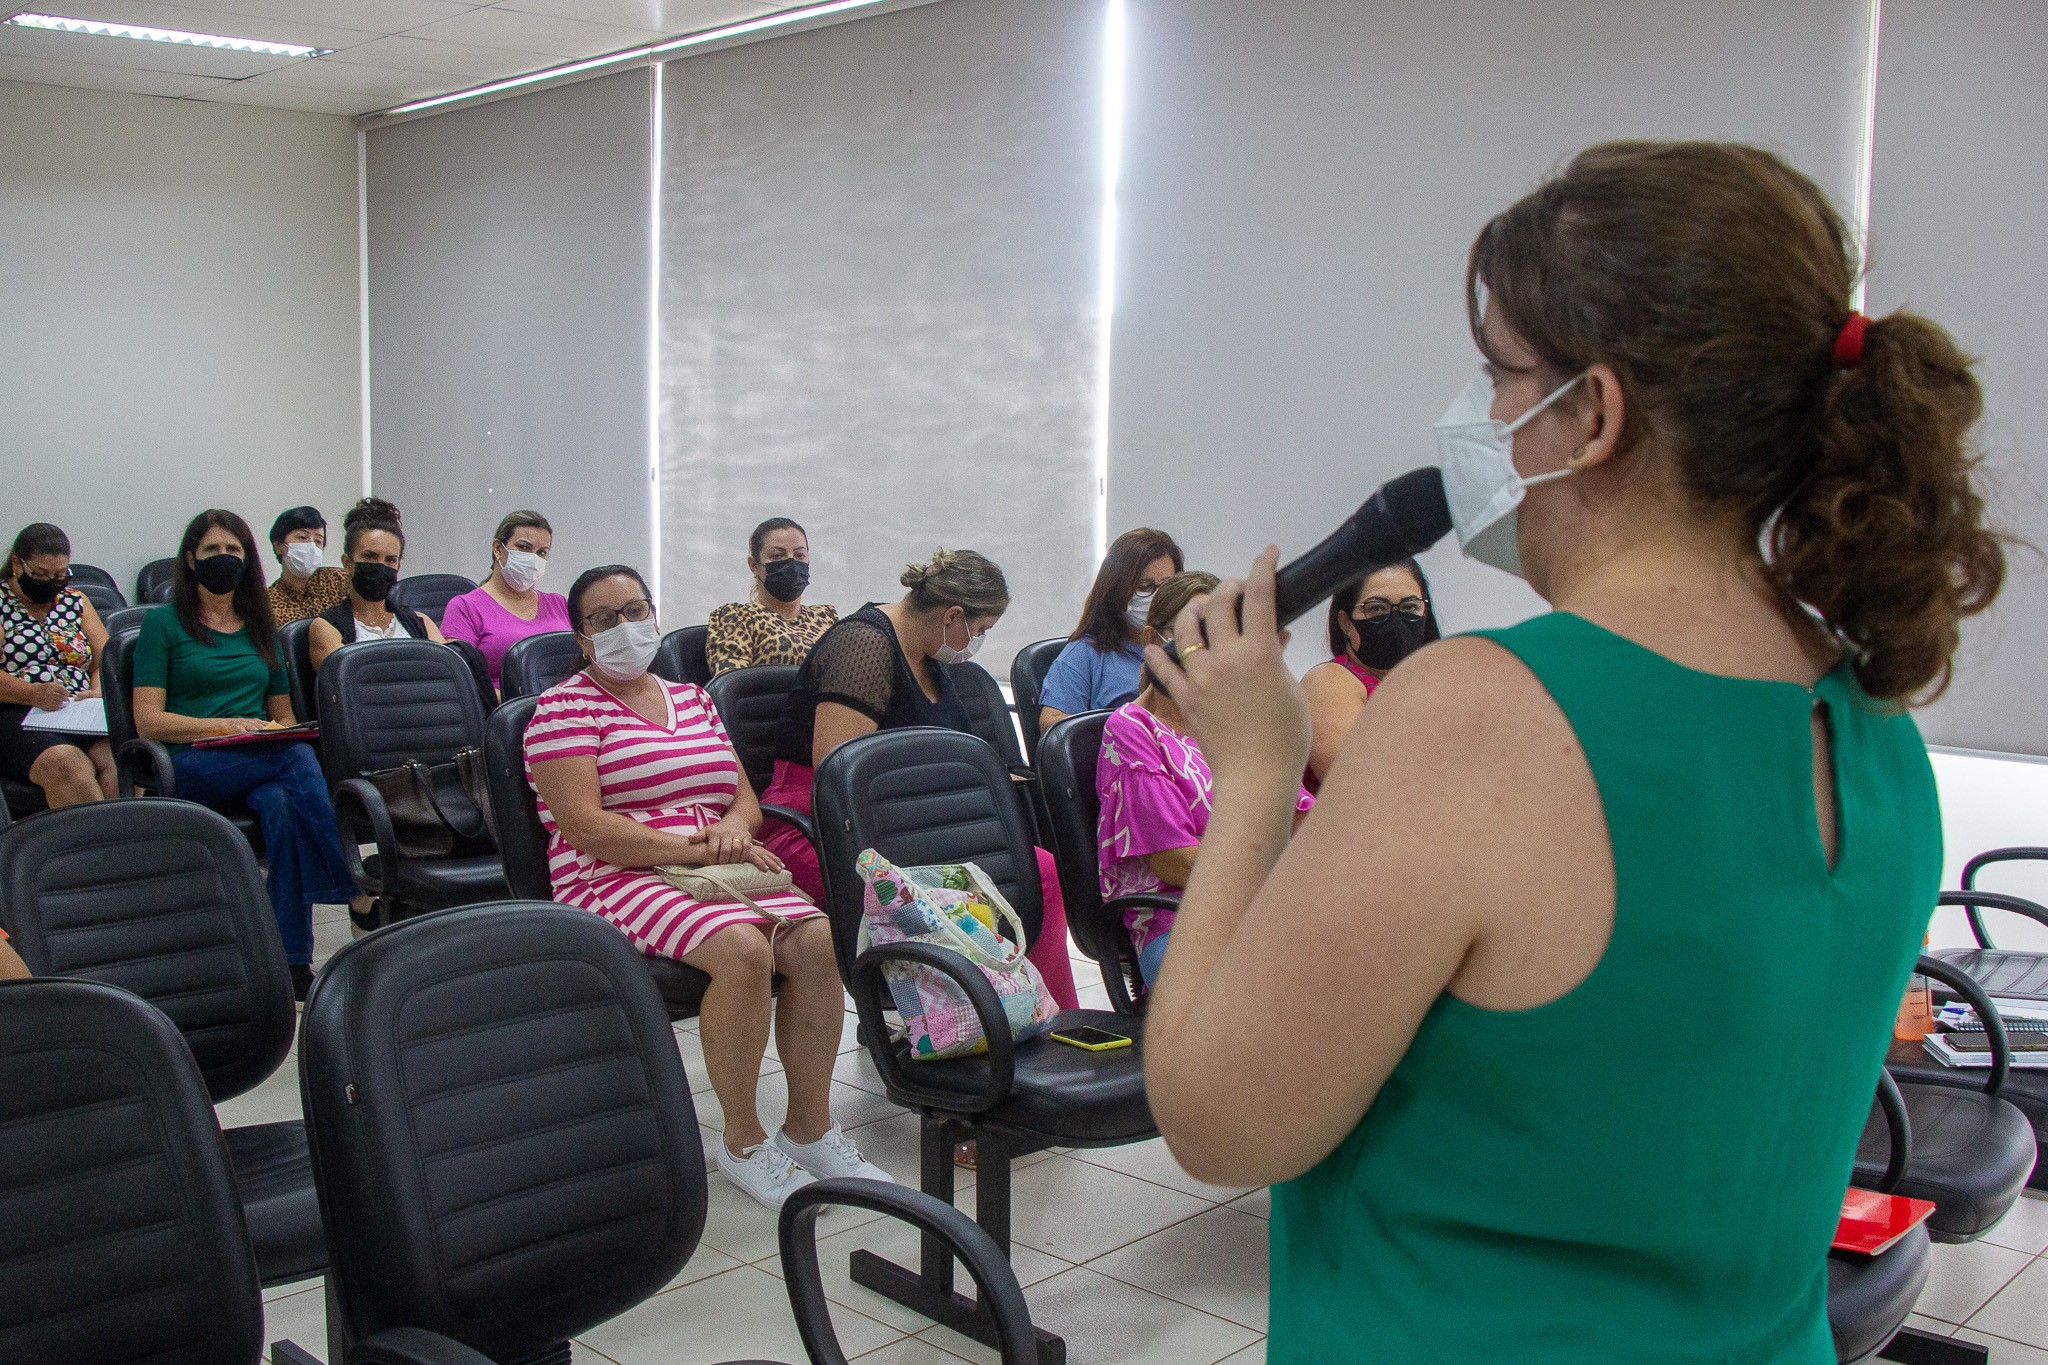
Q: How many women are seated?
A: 11